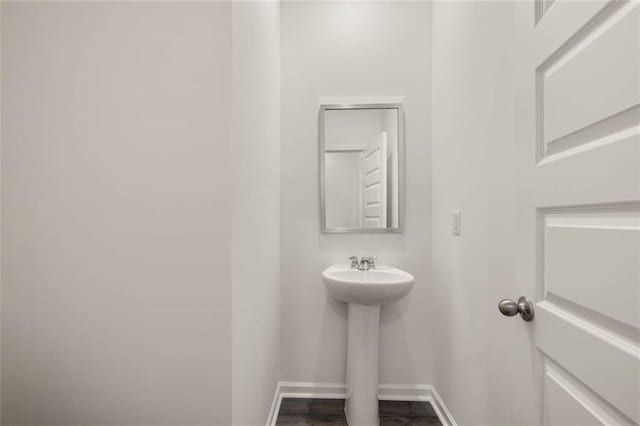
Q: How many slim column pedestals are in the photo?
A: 1